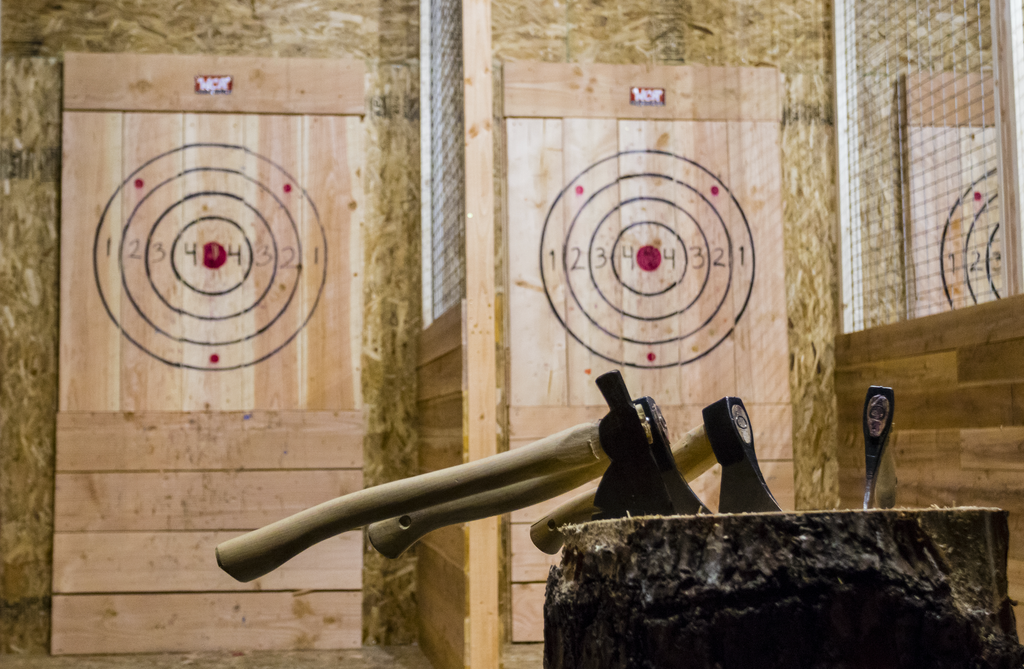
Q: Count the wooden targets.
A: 3